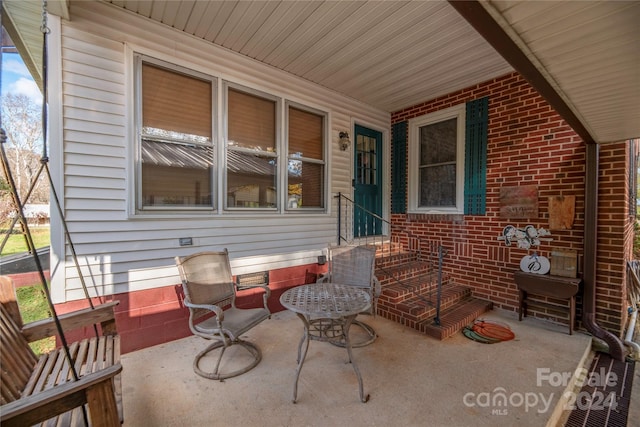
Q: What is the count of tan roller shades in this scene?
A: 3